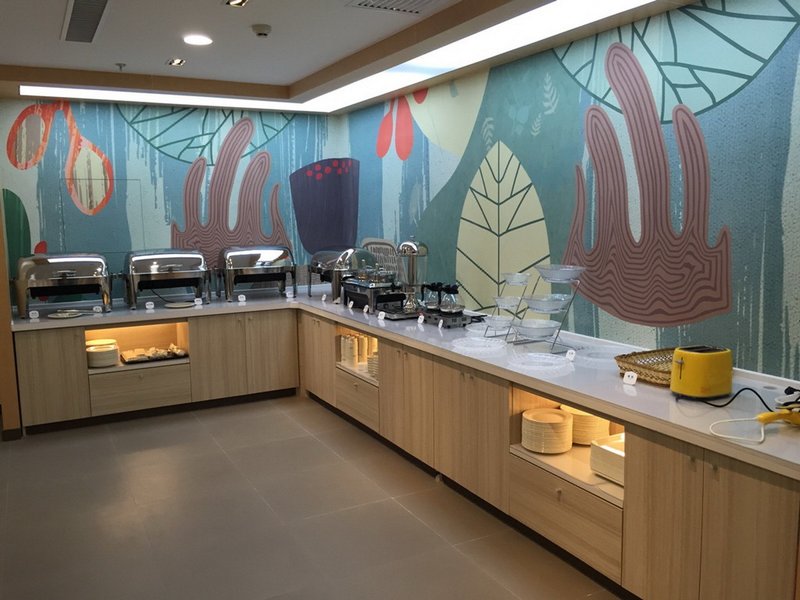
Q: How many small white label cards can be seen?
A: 14